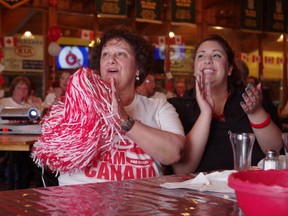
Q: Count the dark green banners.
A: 5